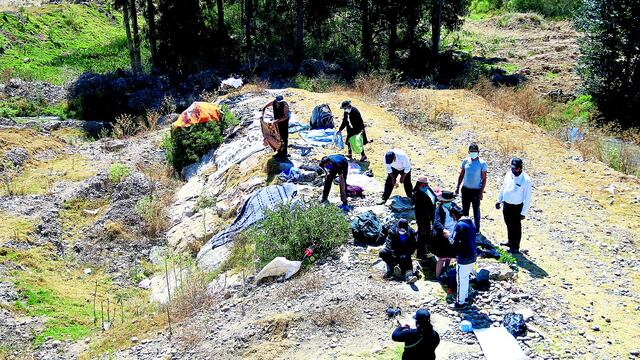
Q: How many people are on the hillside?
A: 11